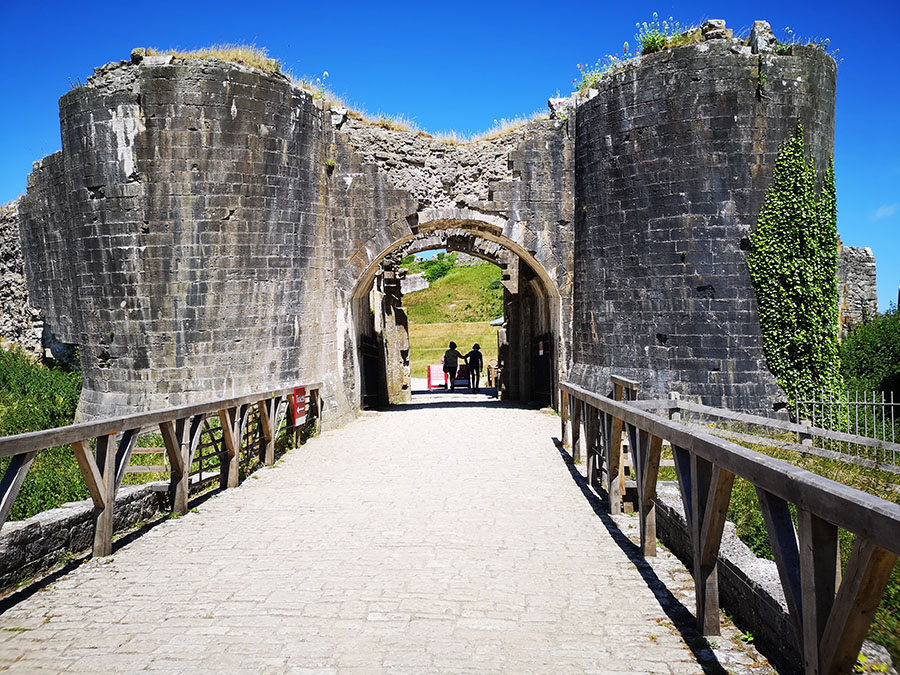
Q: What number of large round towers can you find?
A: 2